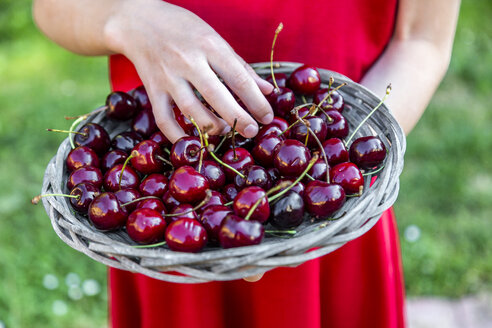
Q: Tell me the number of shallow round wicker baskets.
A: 1